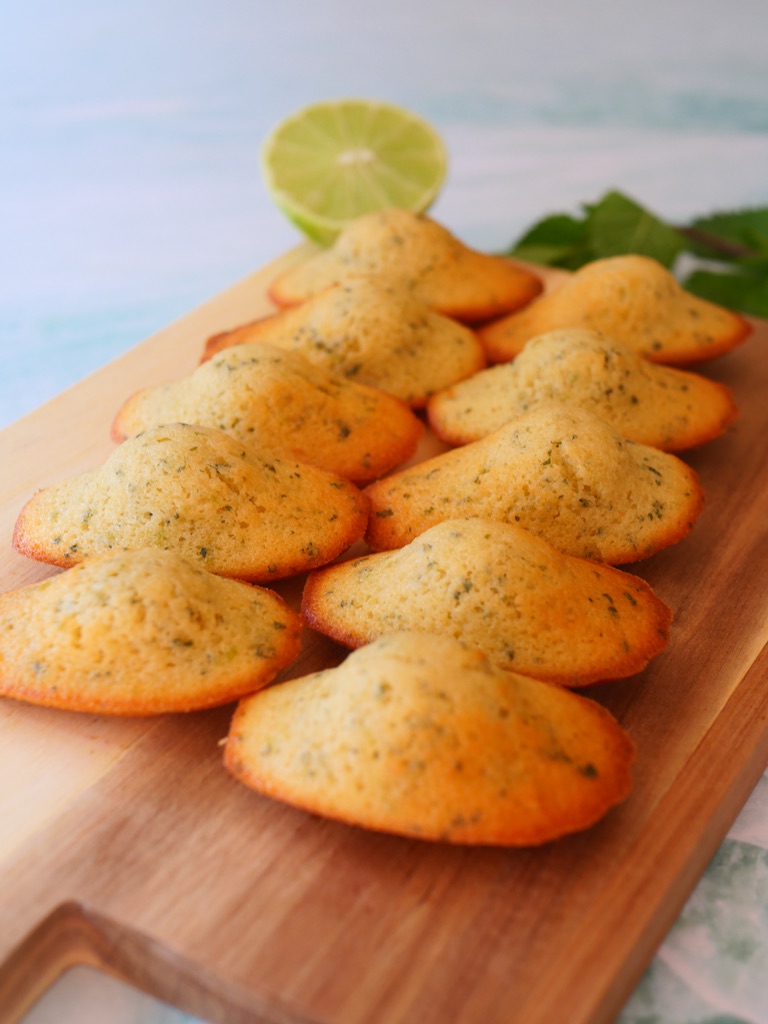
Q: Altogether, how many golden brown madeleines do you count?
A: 10